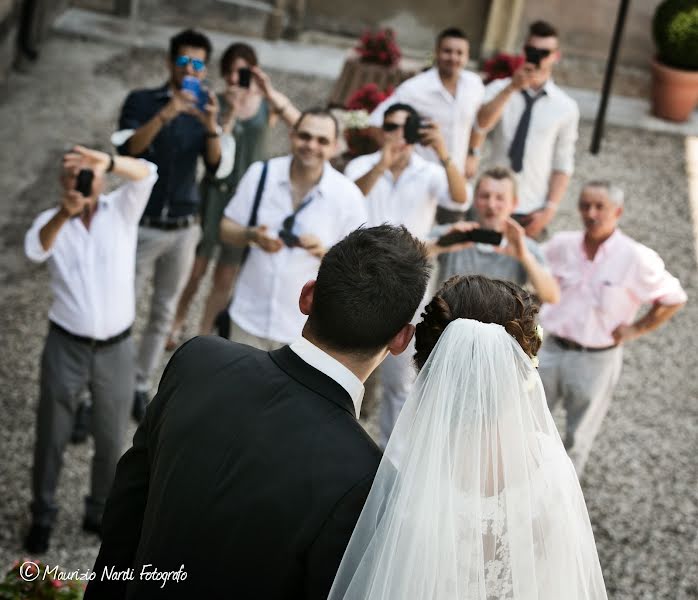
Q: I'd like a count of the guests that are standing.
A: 9